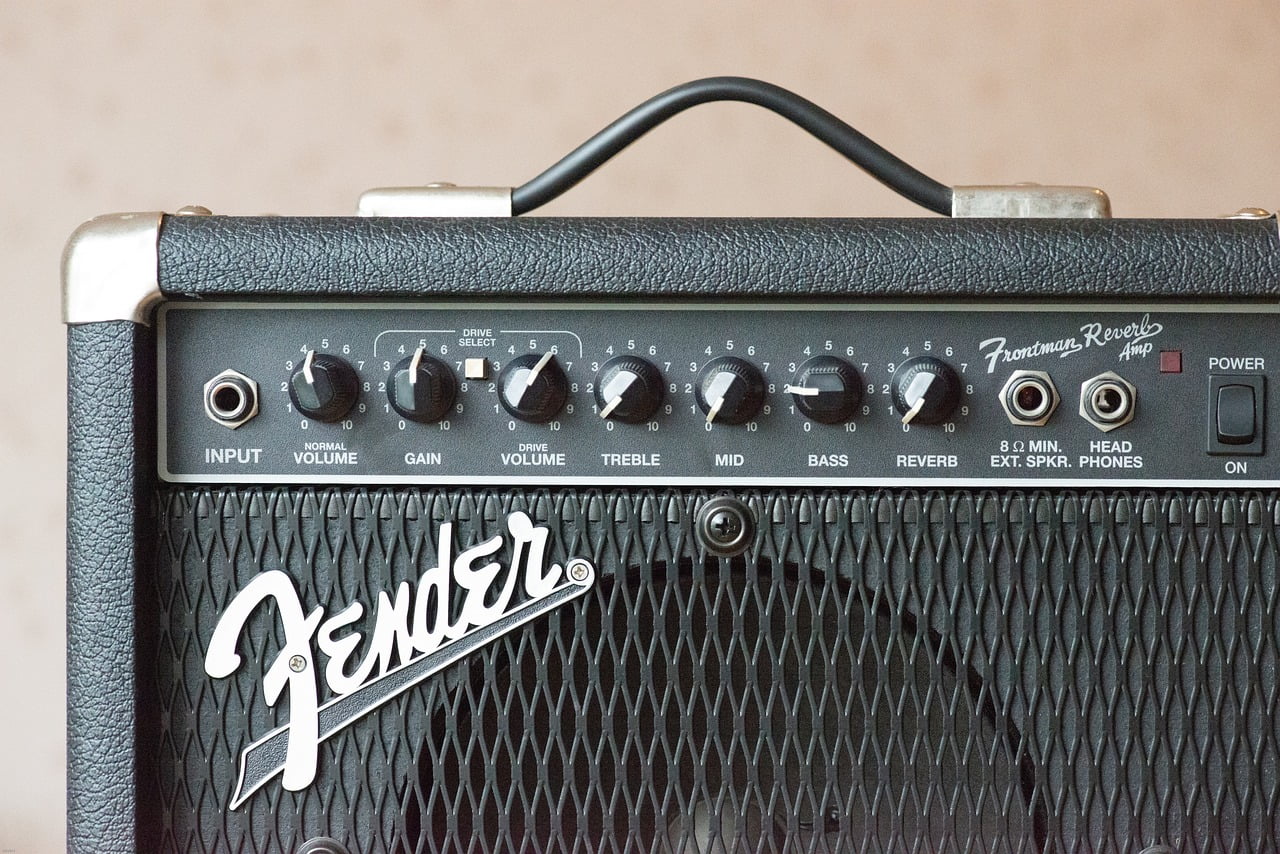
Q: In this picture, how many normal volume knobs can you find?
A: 1